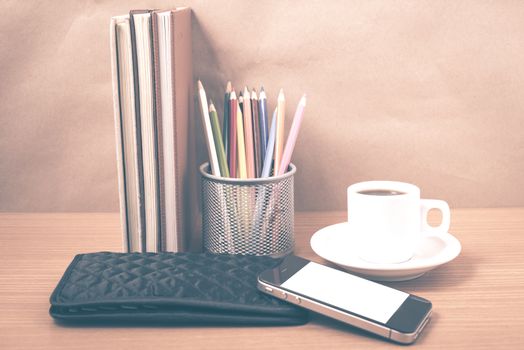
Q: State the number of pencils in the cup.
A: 12